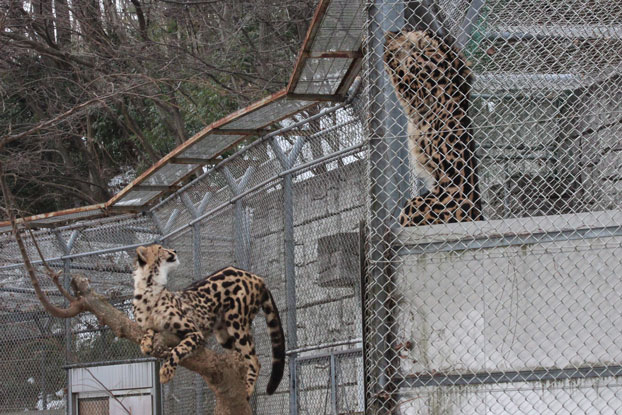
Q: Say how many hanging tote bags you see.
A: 0